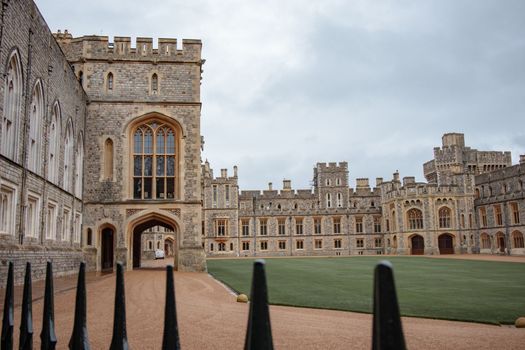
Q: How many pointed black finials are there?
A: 8